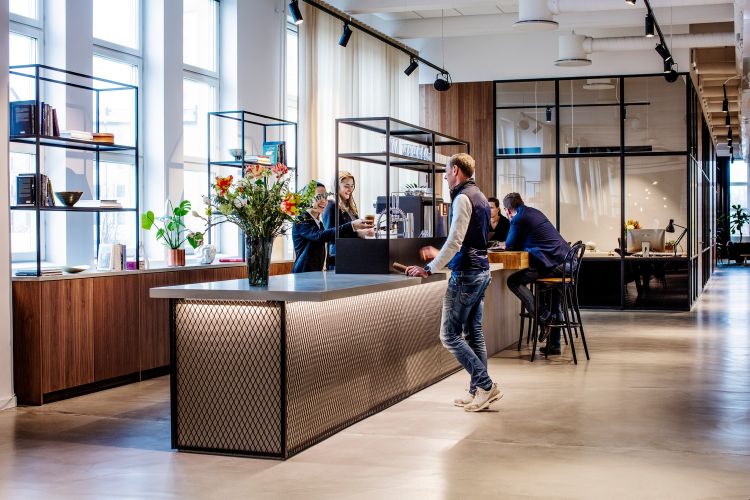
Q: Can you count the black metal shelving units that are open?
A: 3